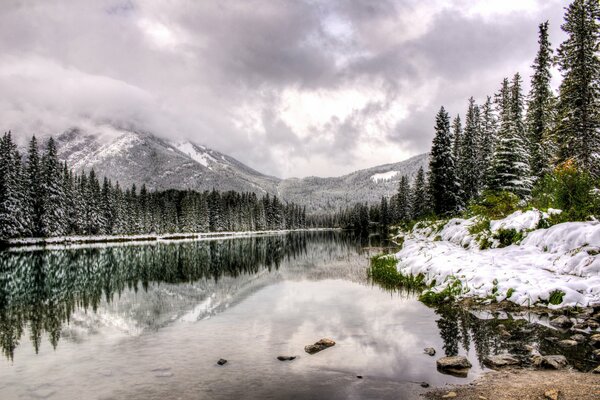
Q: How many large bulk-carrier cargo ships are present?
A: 0